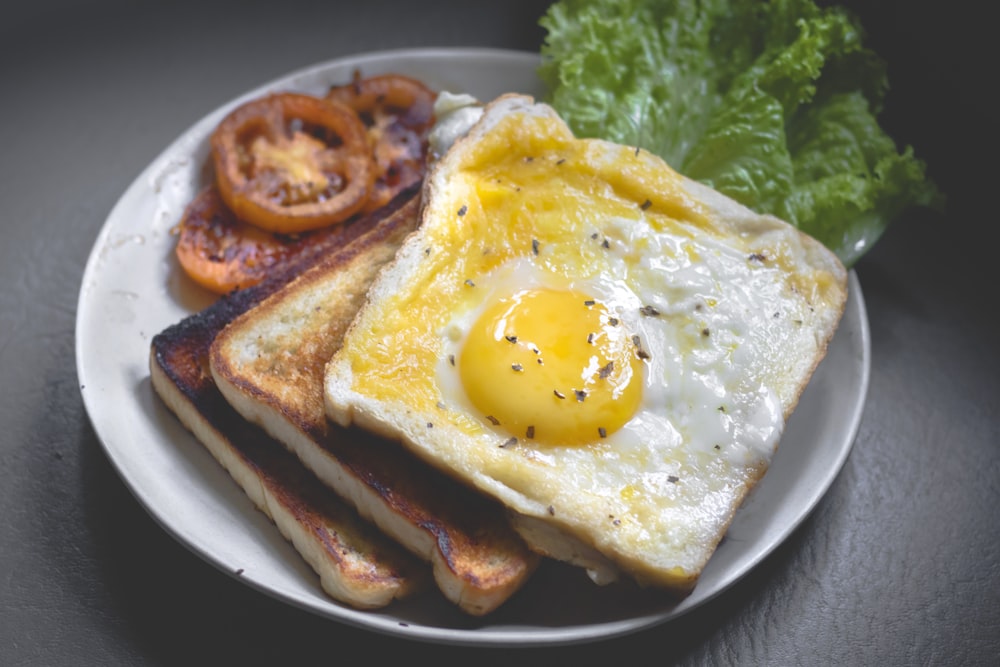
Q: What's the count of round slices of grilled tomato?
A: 3